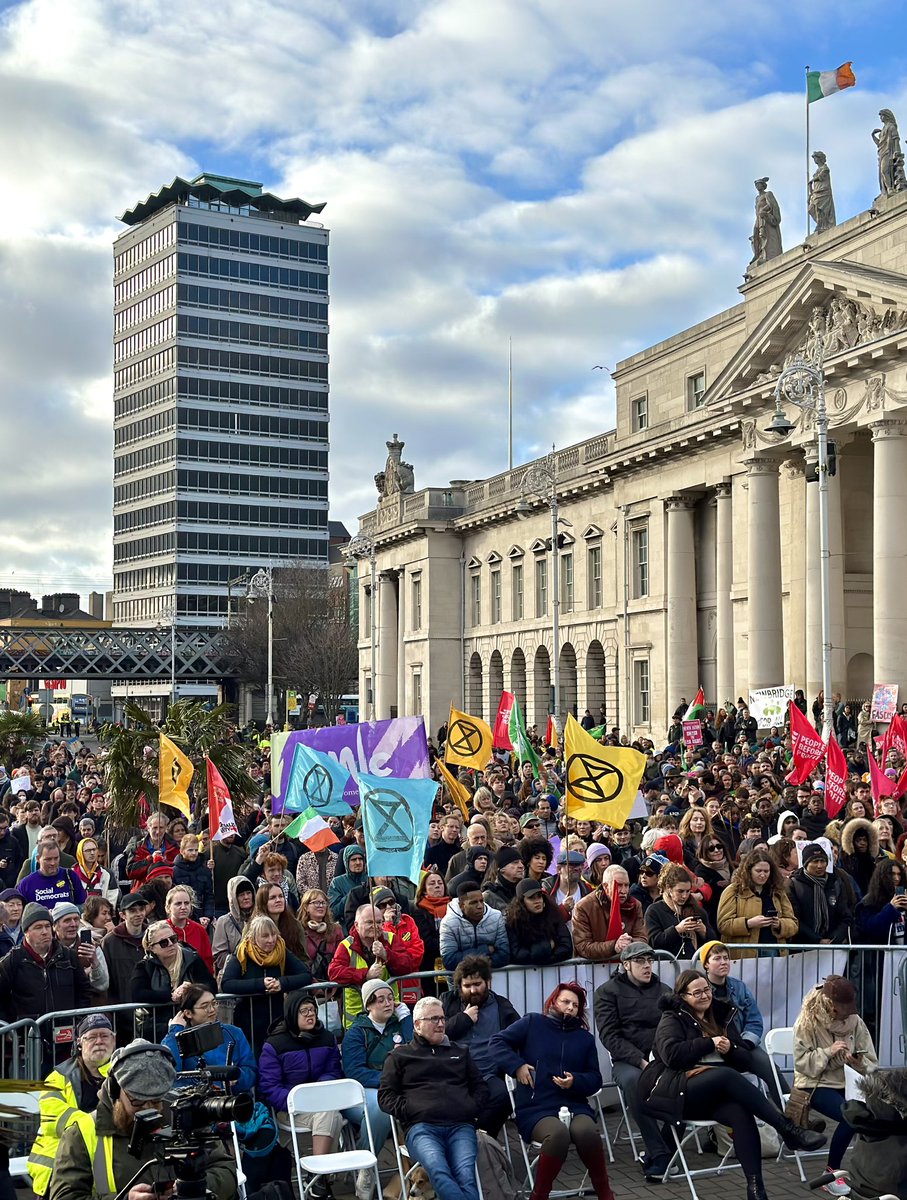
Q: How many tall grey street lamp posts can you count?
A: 5